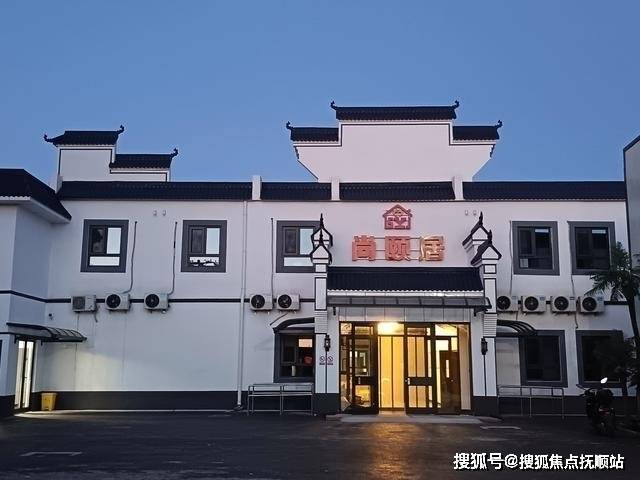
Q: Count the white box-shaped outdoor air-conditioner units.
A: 9